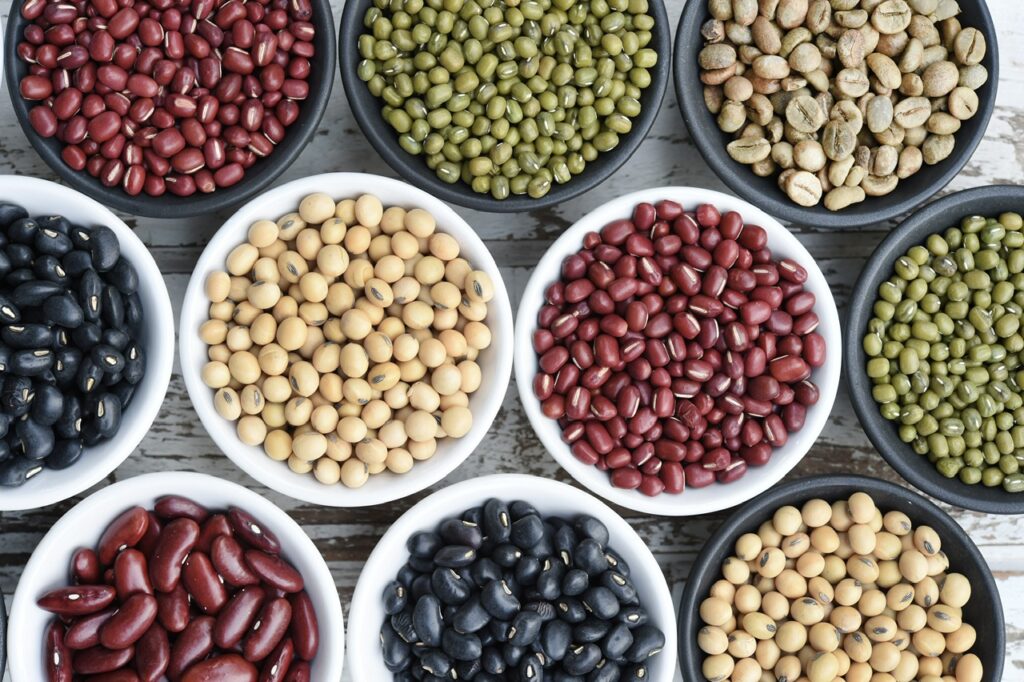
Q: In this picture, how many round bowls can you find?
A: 10